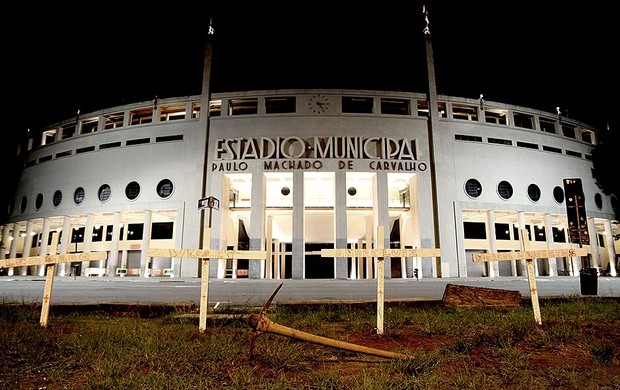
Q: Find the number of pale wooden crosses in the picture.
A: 4